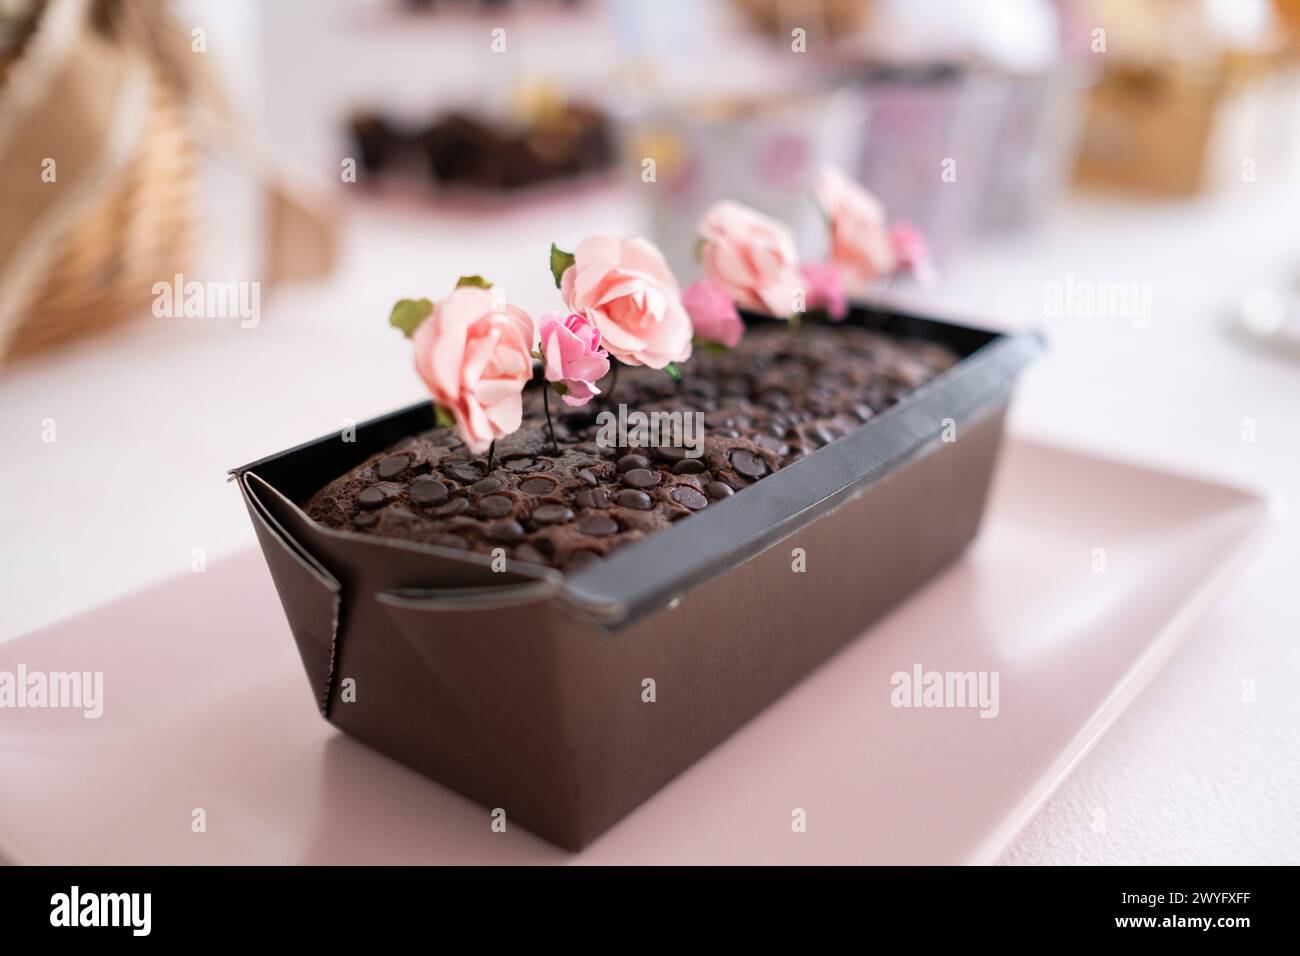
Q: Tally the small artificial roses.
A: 4